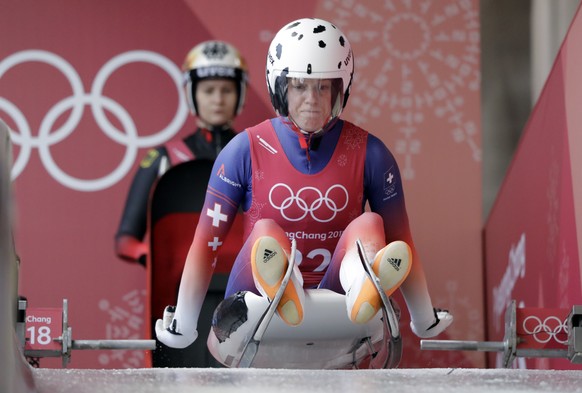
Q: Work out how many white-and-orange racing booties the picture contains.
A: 2